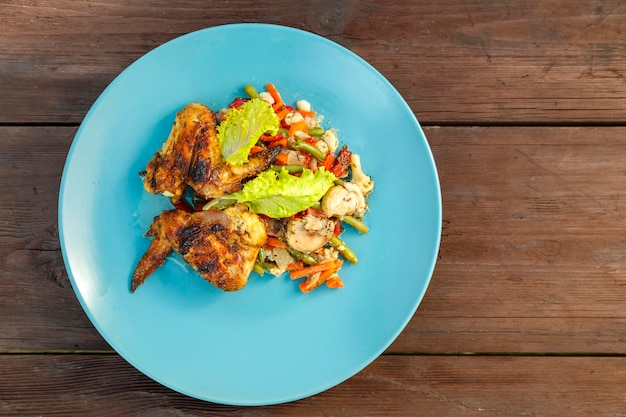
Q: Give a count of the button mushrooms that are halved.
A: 2